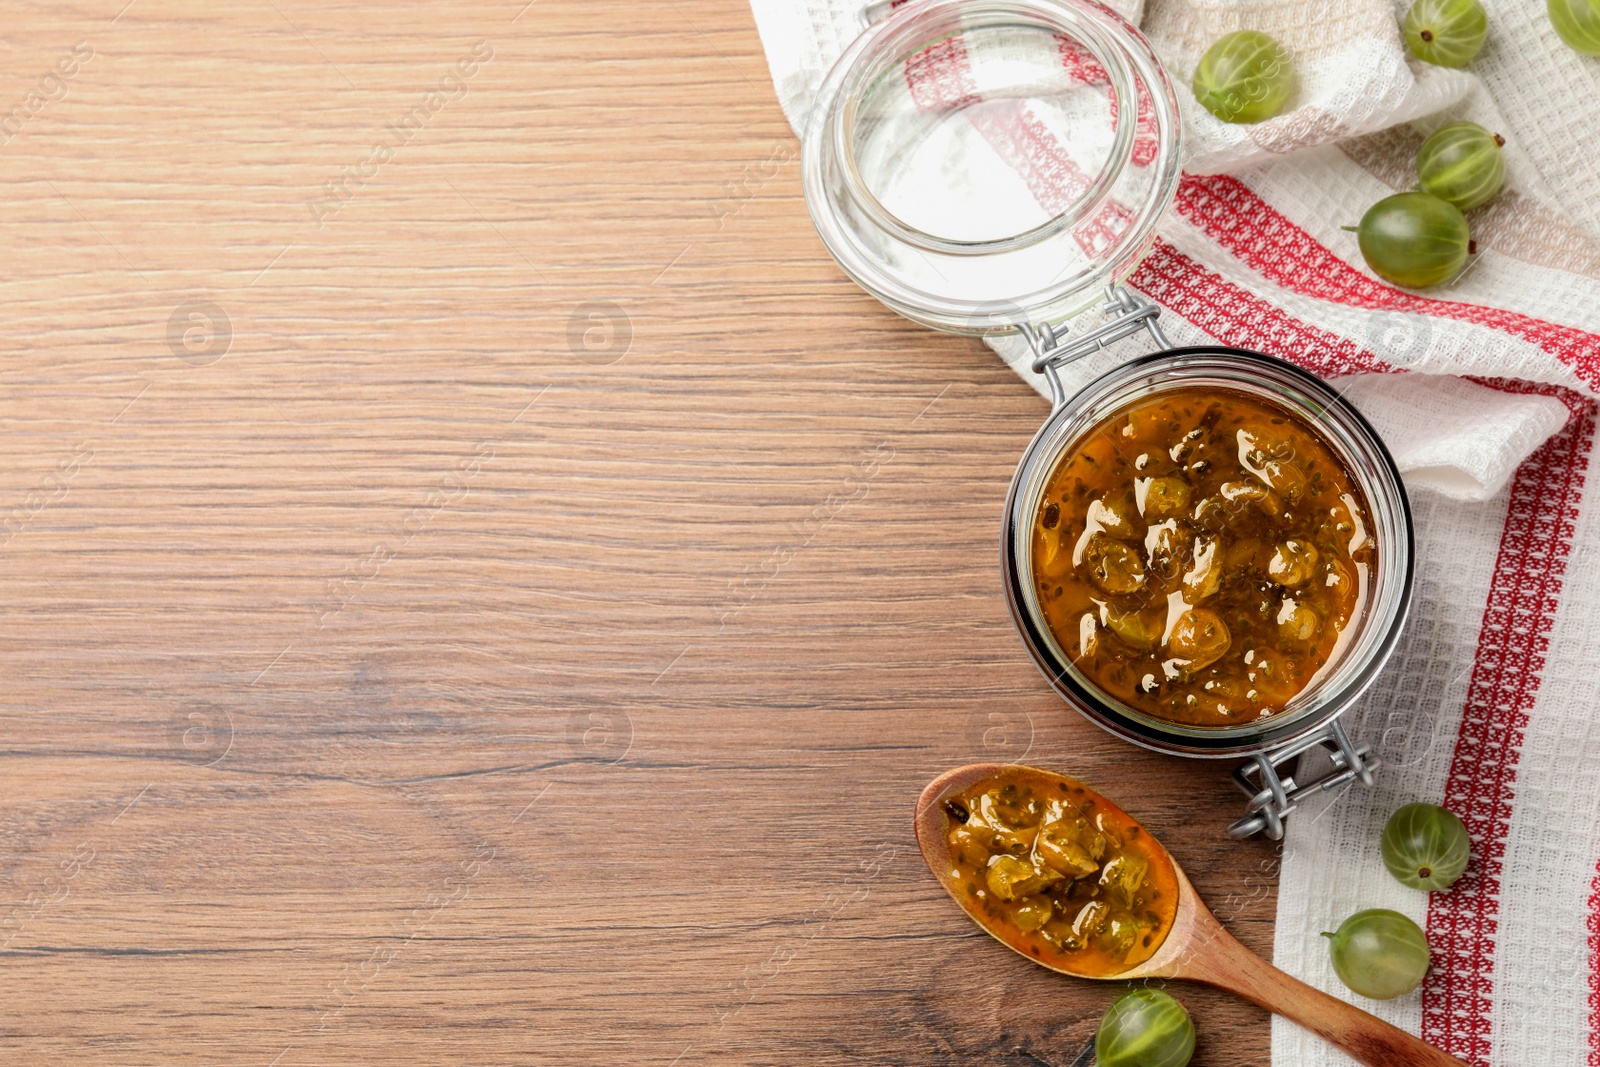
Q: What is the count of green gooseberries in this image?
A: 8